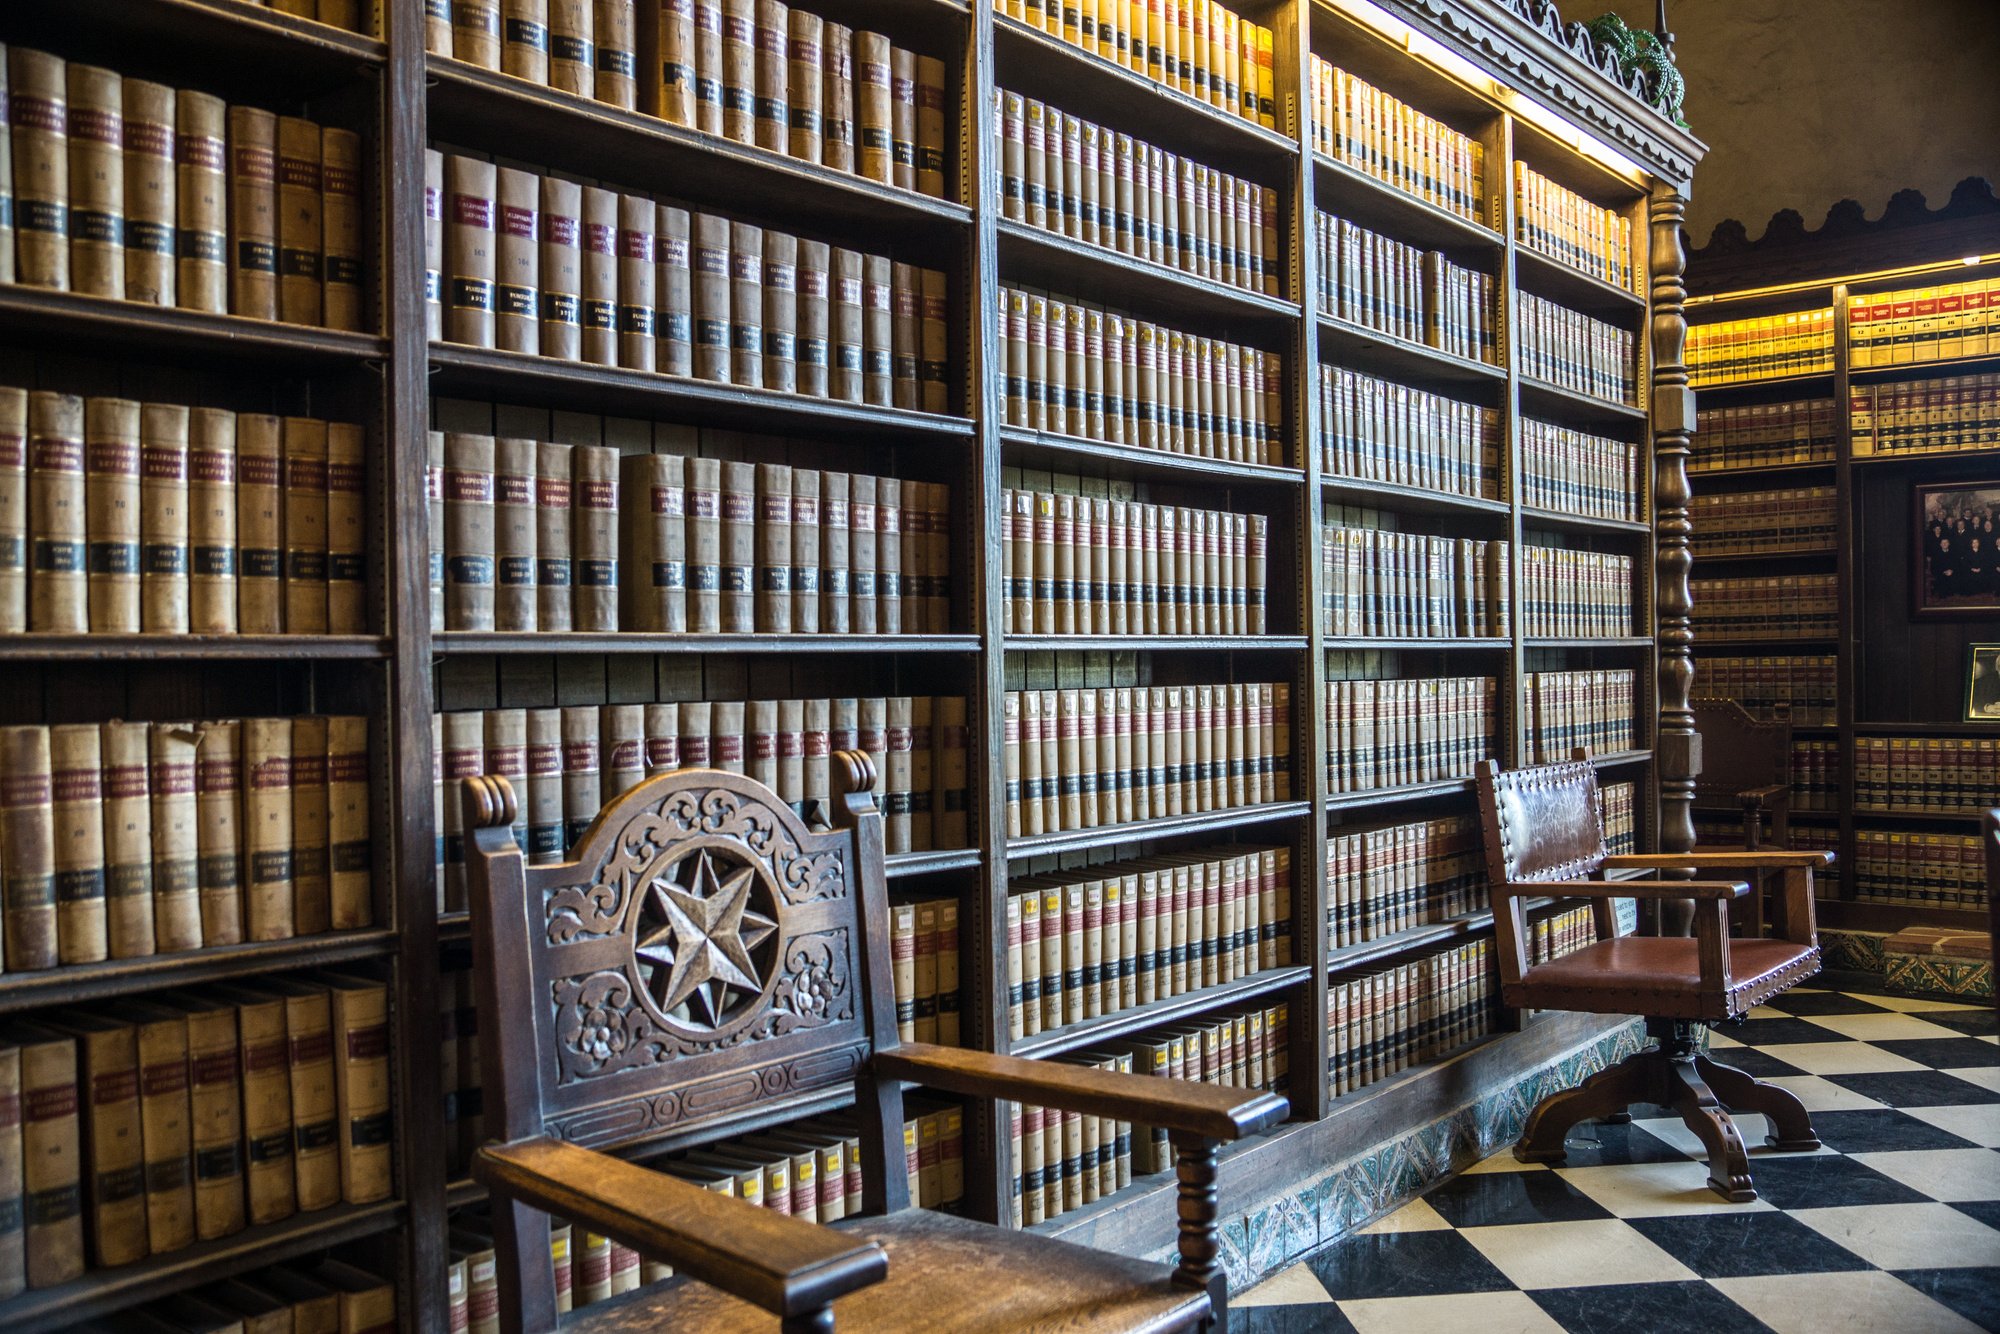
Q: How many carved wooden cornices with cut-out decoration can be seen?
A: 2